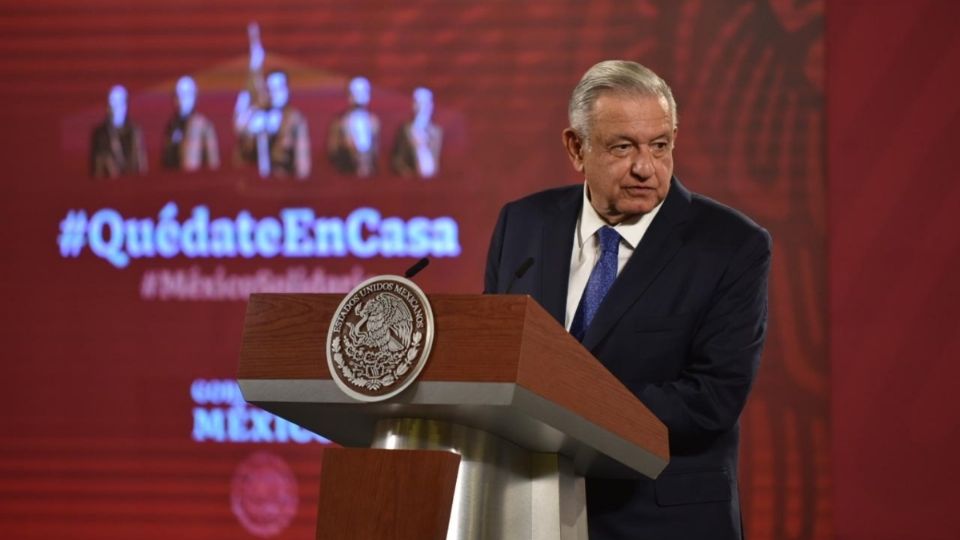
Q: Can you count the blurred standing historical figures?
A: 5